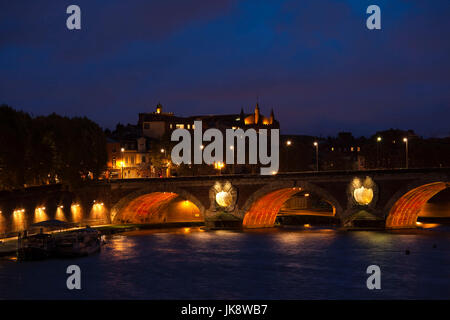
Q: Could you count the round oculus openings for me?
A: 2